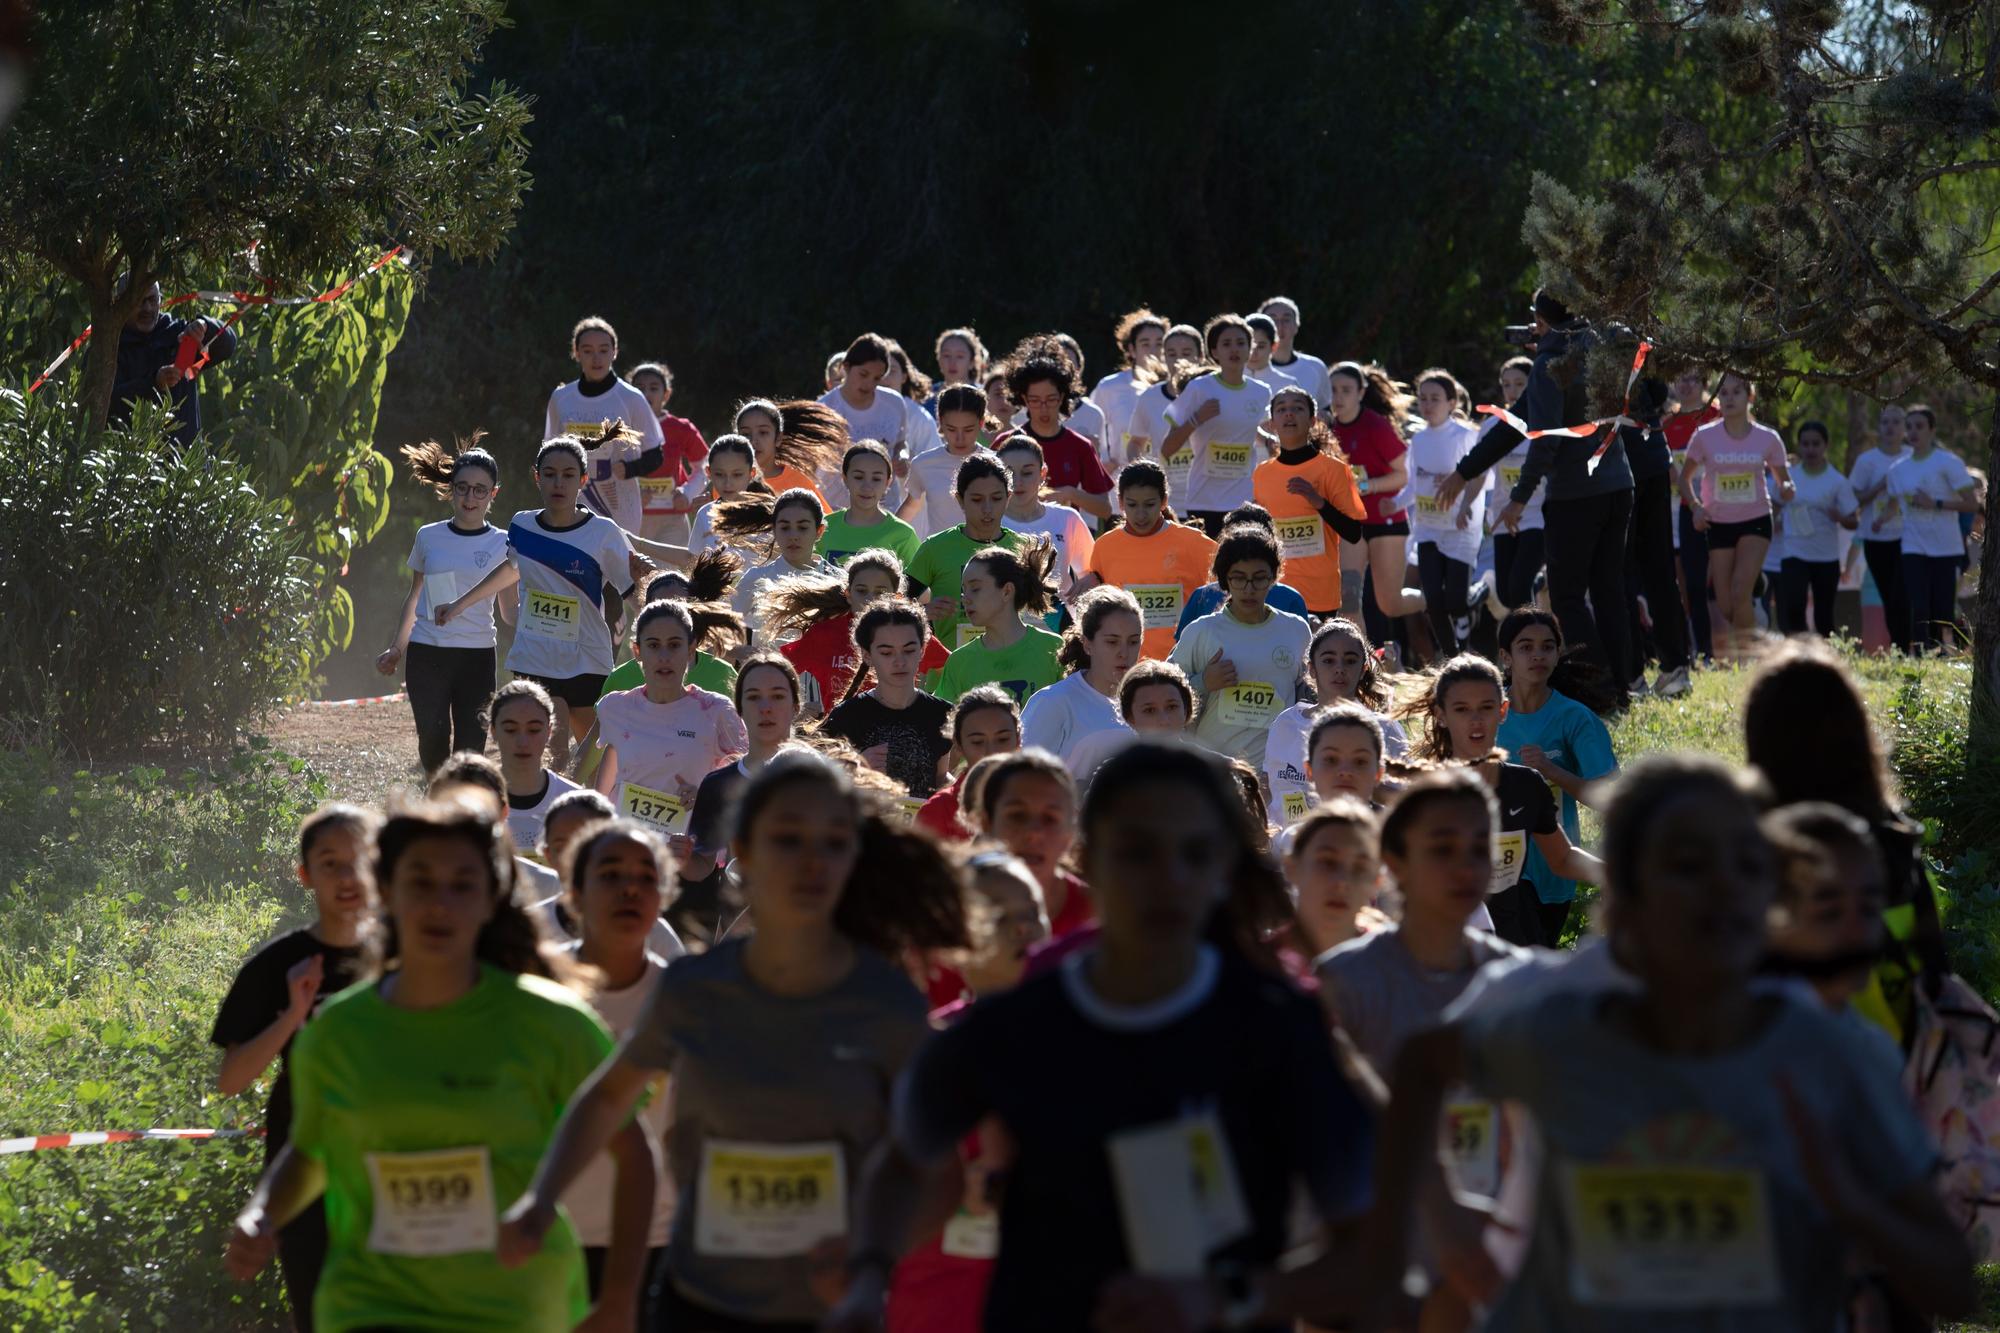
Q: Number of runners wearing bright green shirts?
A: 5